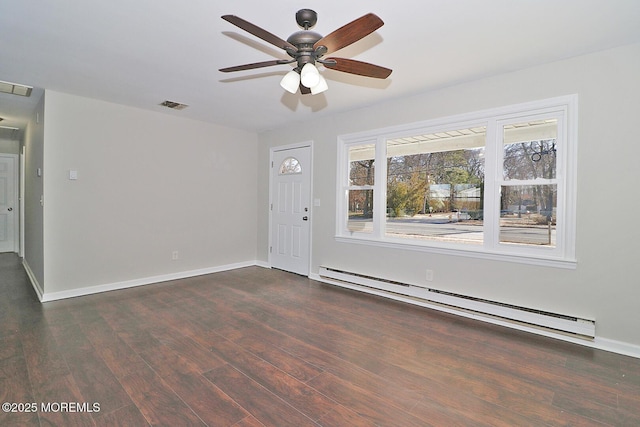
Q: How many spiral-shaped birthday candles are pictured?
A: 0